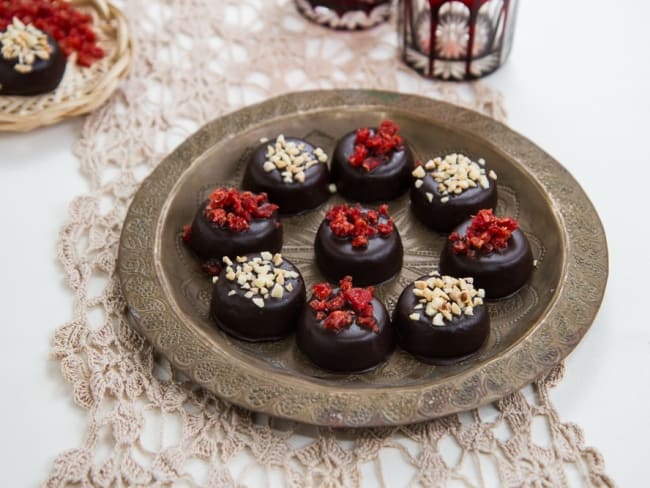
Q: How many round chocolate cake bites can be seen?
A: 10